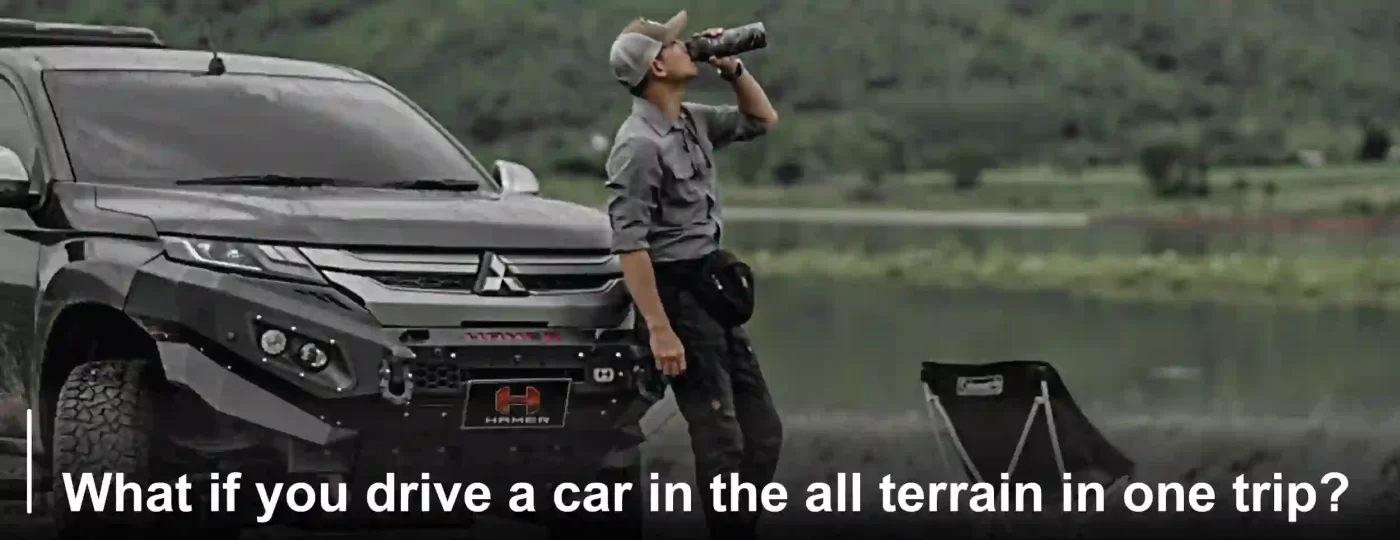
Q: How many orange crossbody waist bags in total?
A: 0